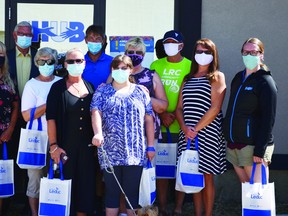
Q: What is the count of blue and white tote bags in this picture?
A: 7